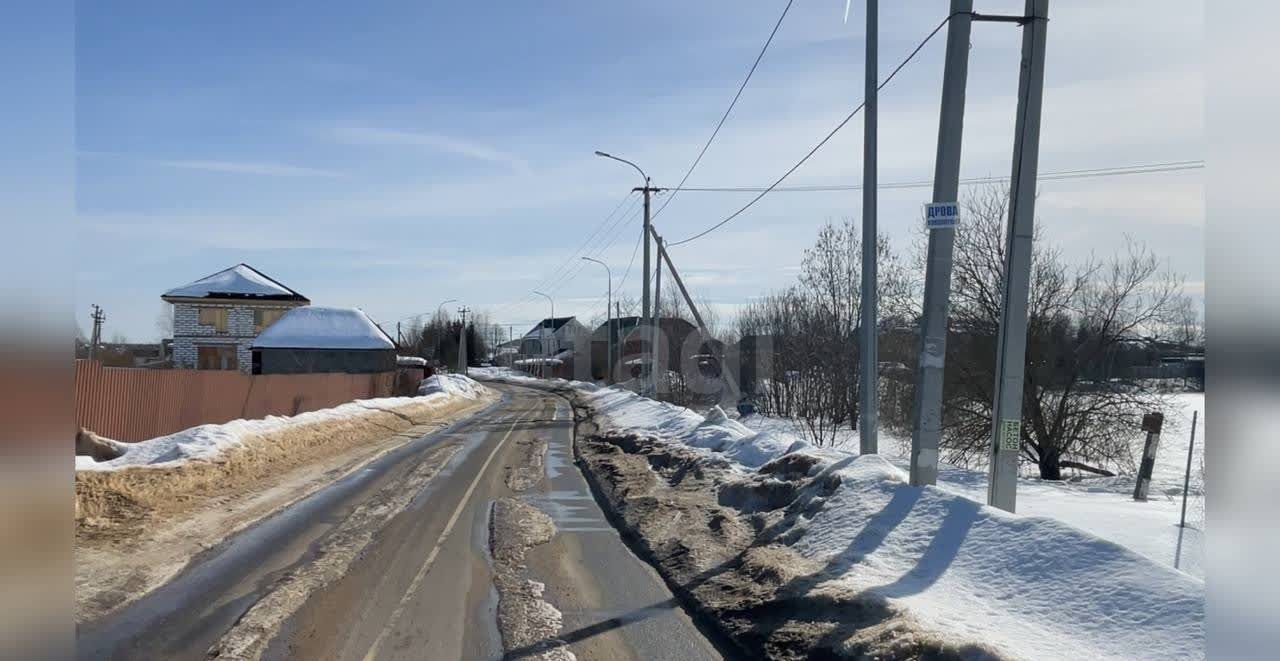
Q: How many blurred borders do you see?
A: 2